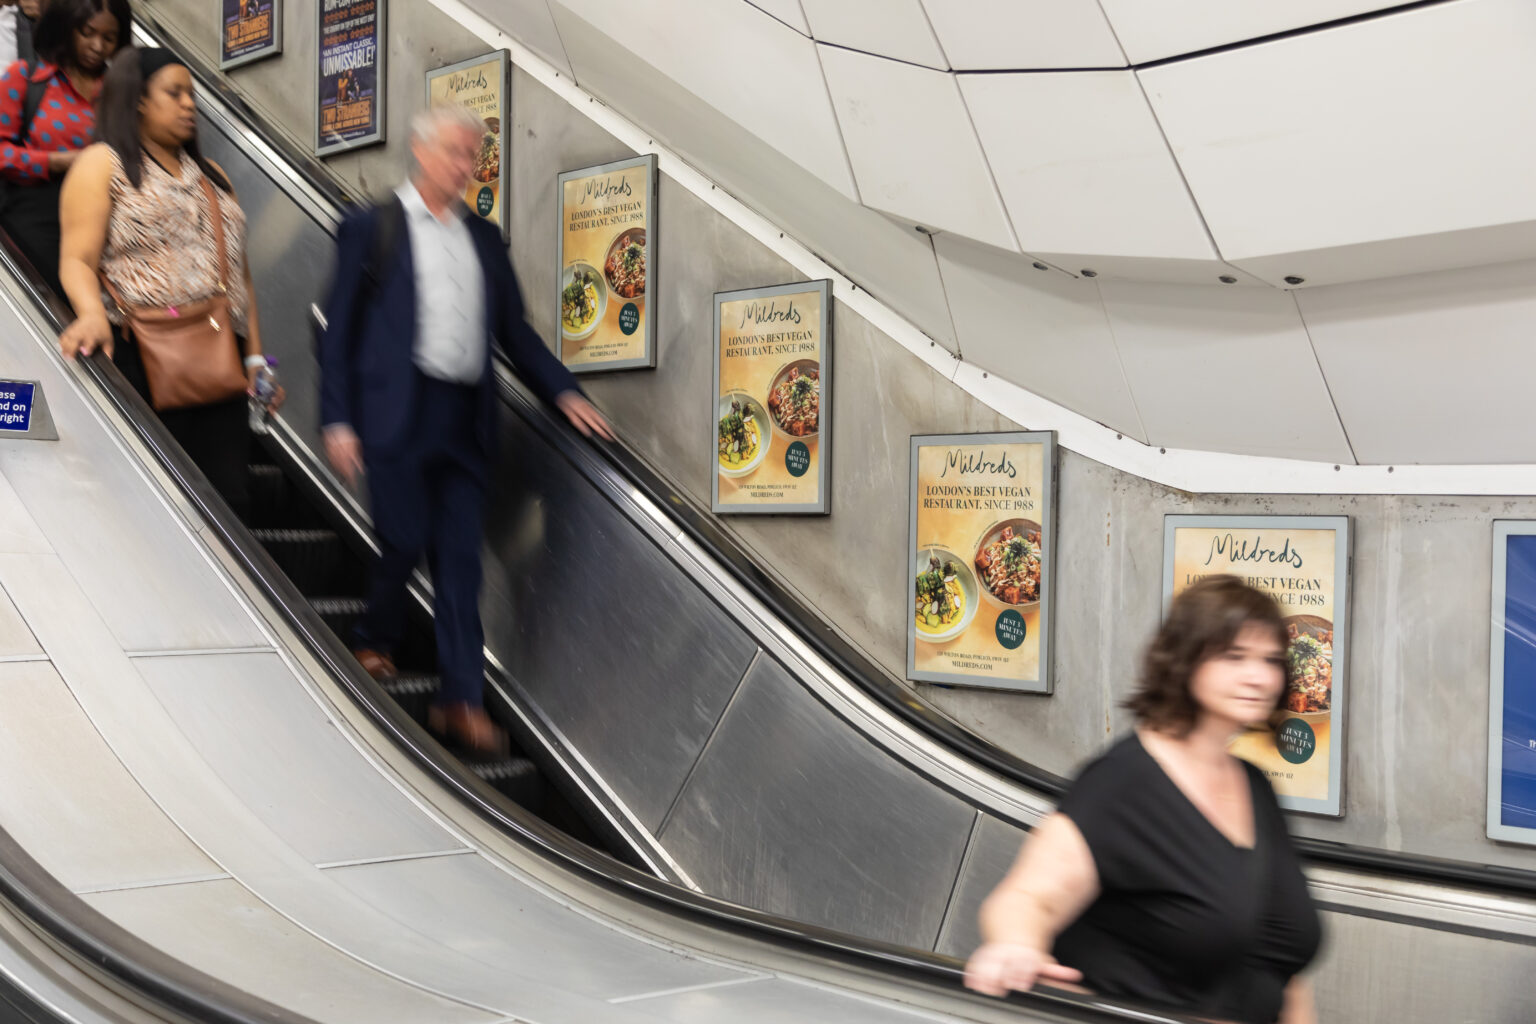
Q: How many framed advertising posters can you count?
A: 8